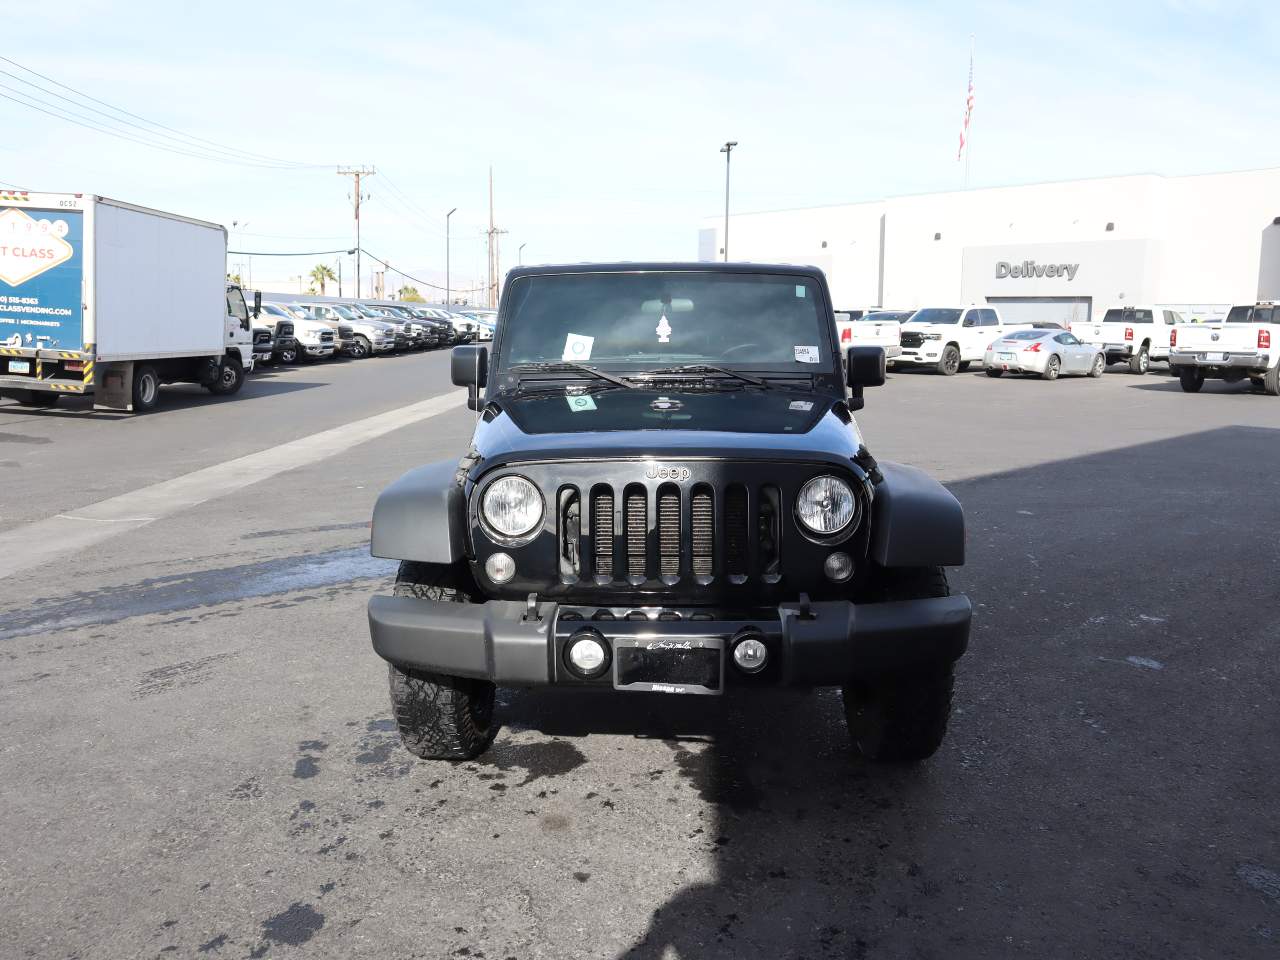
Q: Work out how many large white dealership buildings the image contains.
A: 1